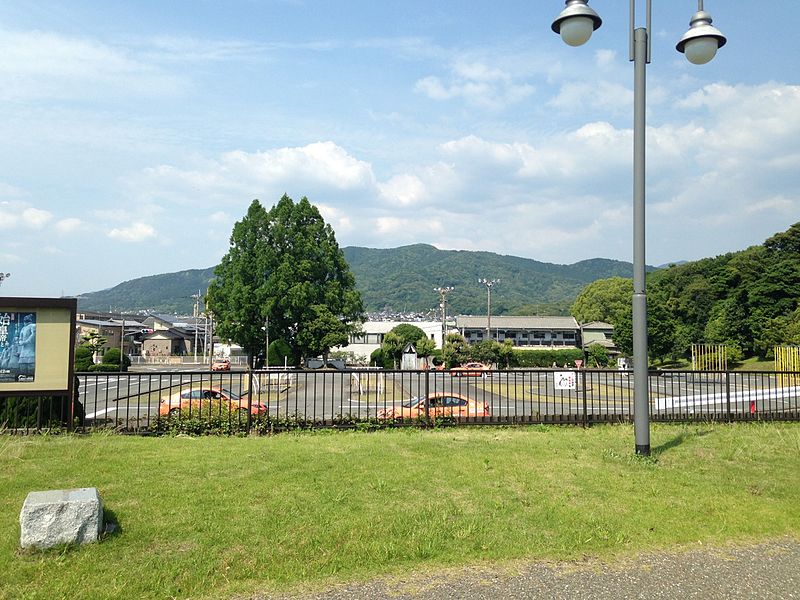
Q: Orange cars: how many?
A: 4